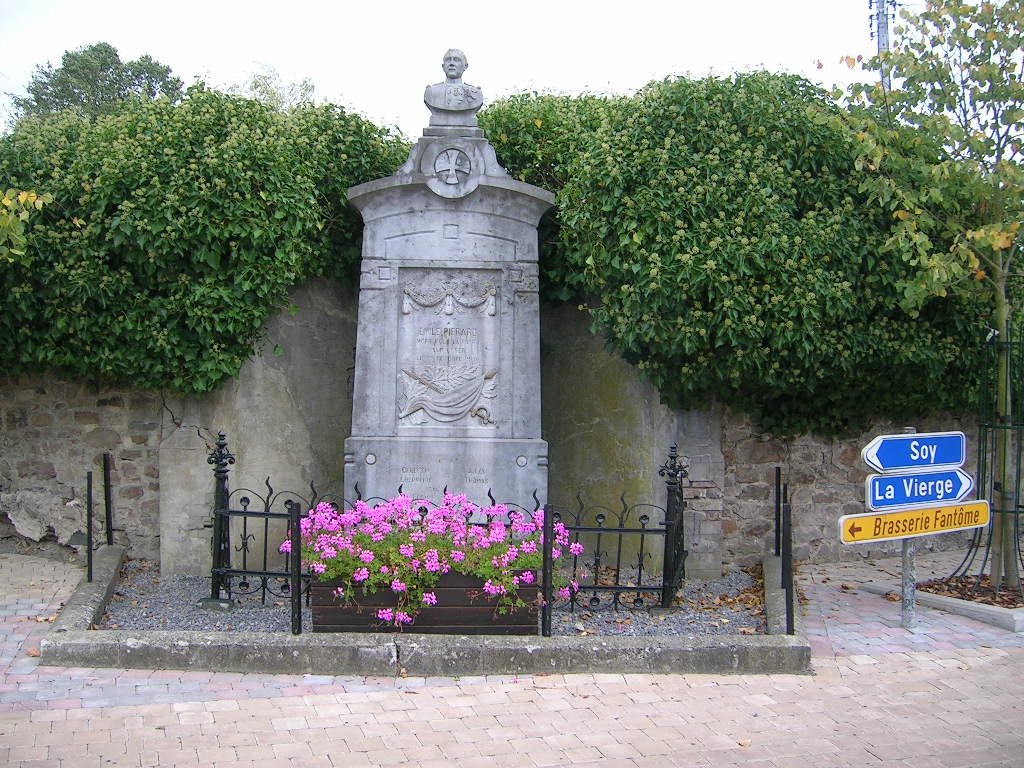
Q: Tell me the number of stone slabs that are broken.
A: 1